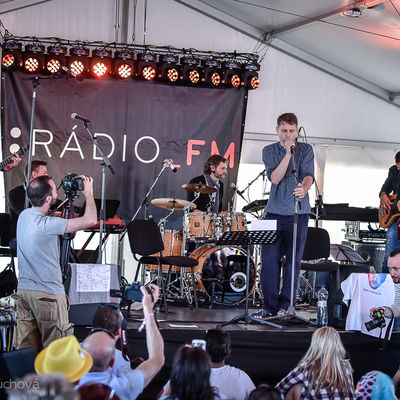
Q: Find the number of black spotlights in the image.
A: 12